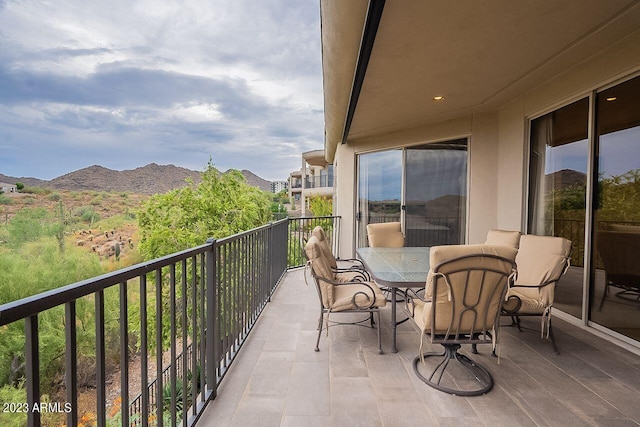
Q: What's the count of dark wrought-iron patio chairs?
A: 6